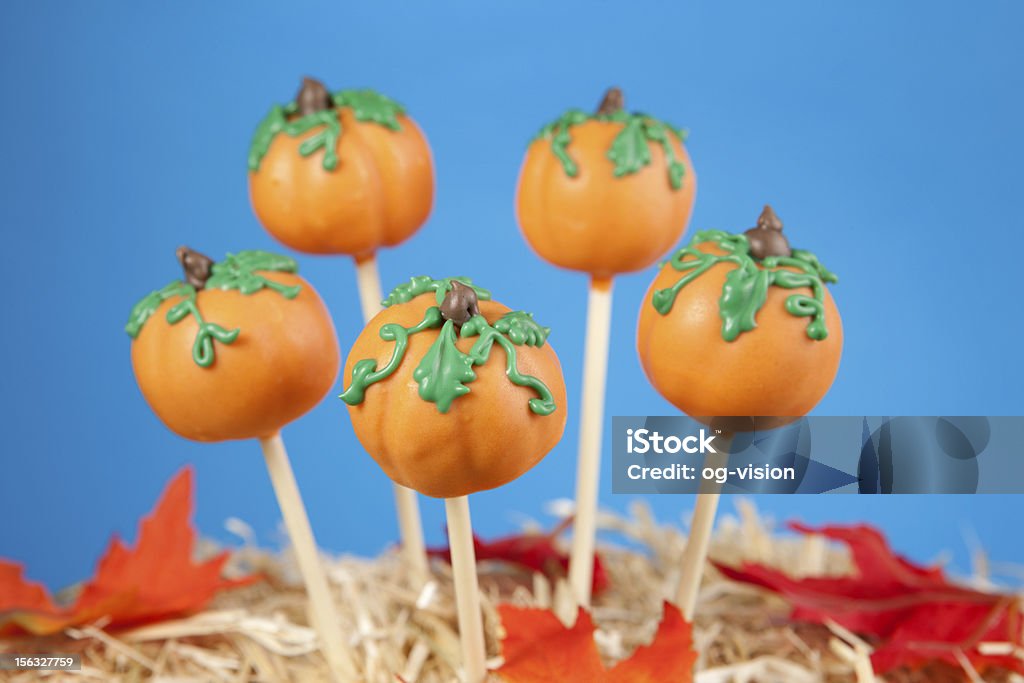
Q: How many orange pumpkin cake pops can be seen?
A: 5